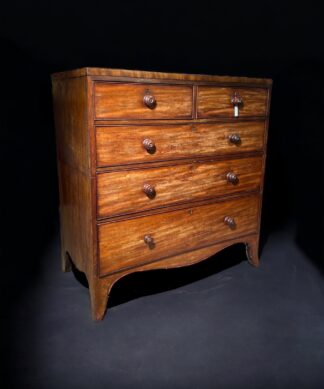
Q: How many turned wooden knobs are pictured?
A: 8